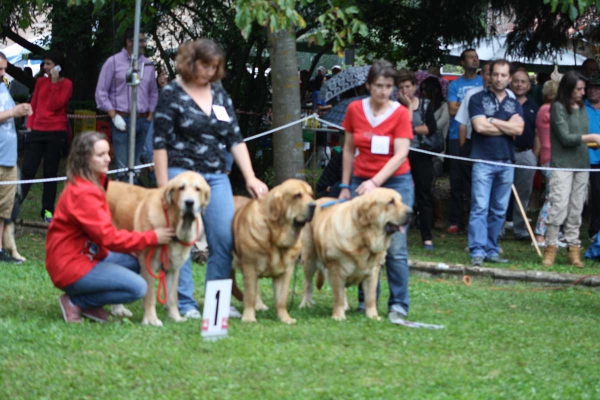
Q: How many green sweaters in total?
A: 1